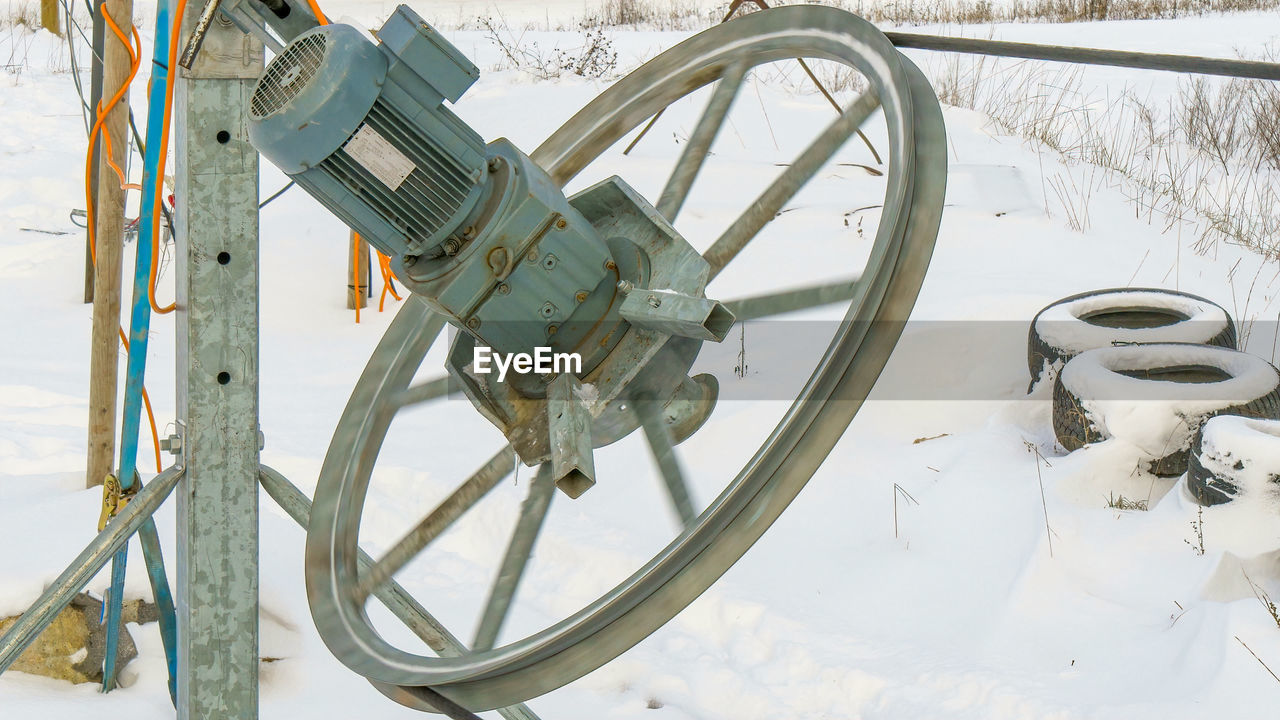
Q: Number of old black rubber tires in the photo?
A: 3